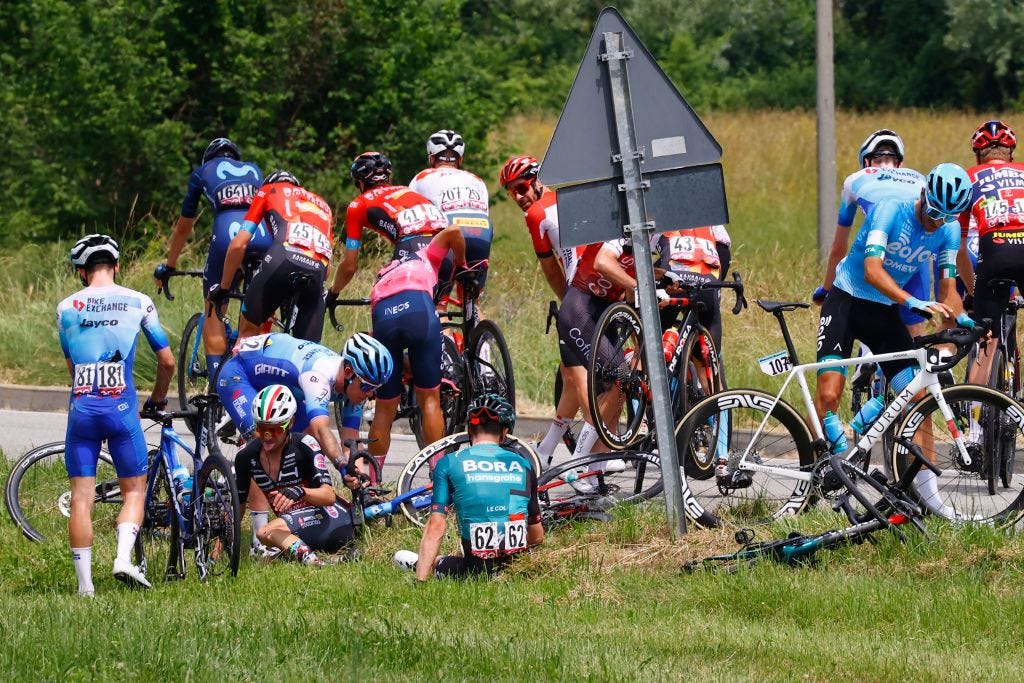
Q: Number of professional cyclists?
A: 15